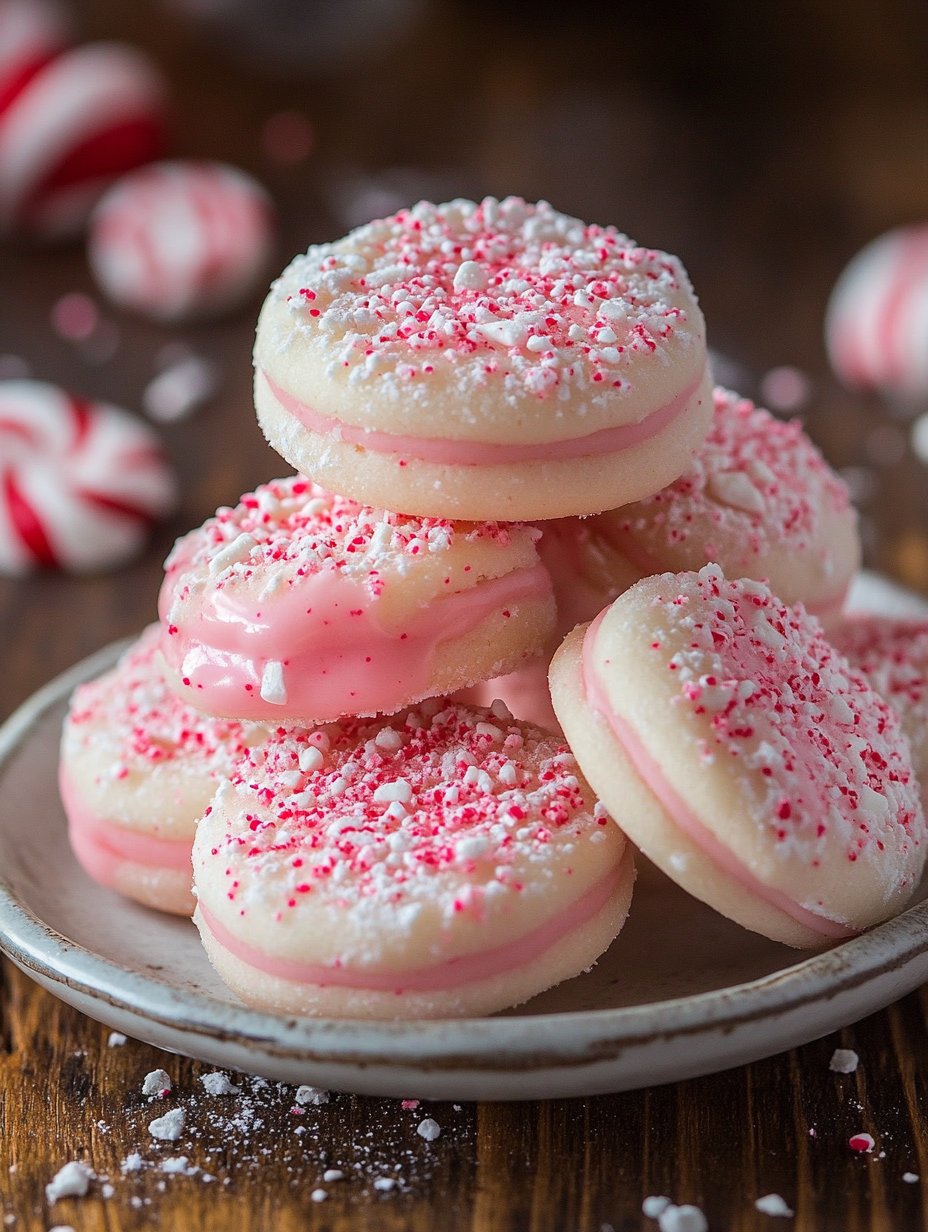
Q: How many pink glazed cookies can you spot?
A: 7